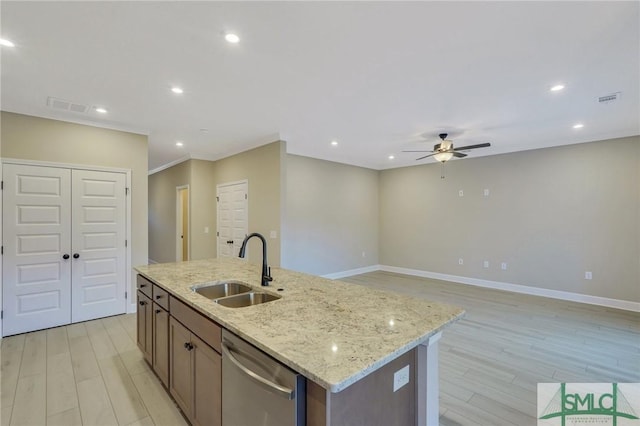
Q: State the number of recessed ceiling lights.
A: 9